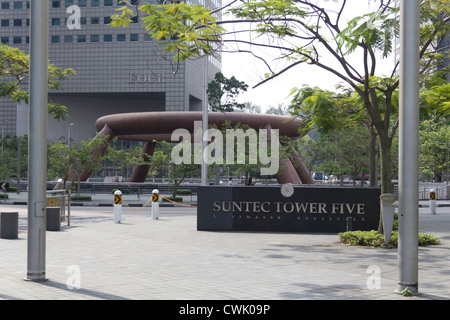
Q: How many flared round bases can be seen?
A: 2